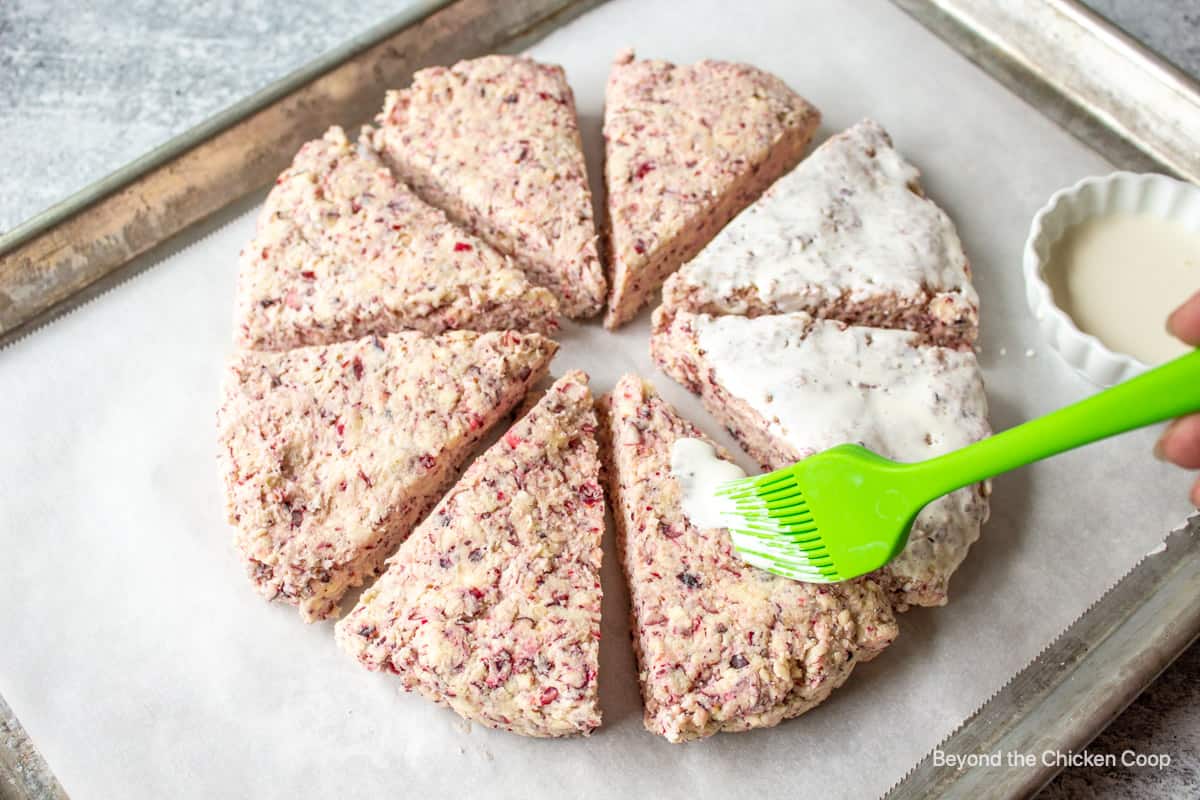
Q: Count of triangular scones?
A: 8